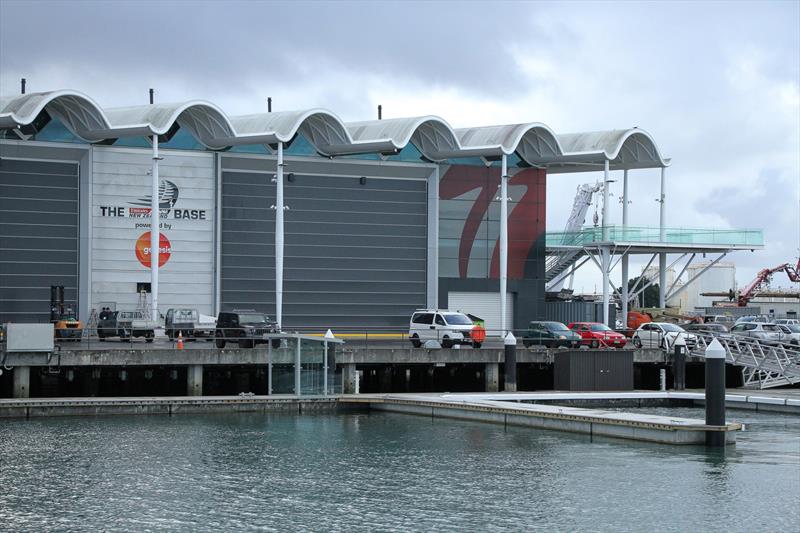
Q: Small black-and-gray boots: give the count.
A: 0